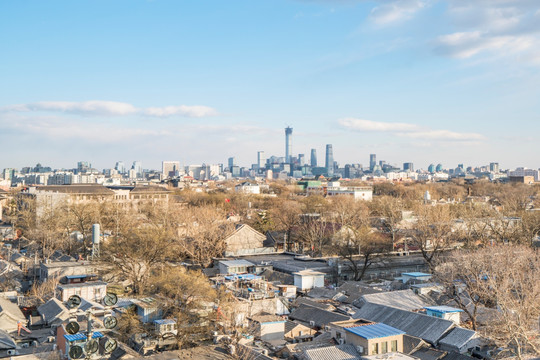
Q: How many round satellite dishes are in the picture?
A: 7